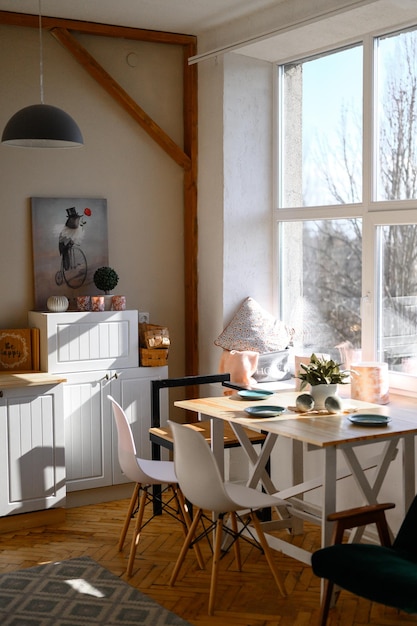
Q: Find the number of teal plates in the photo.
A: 3